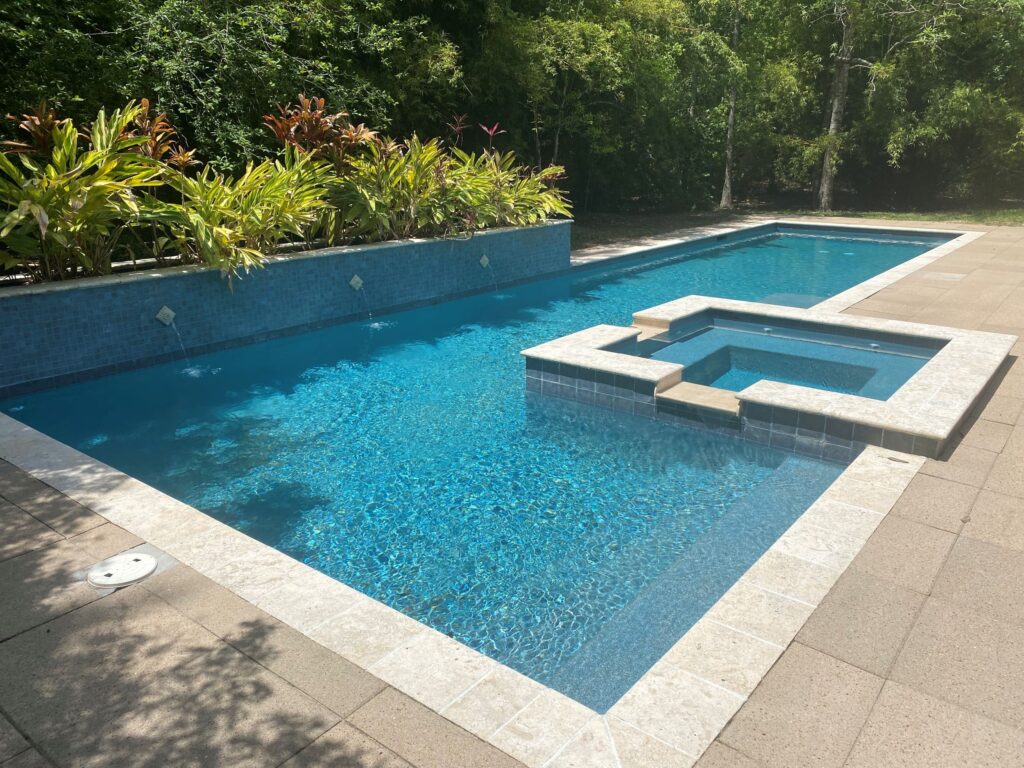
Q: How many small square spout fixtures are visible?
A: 3